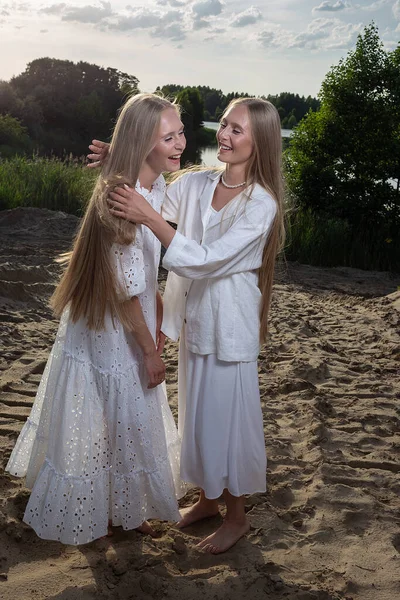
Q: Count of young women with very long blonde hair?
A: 2